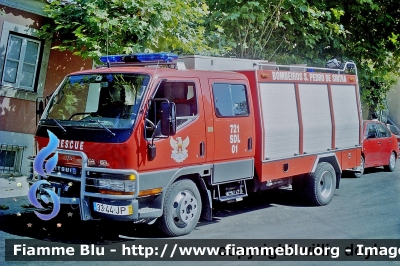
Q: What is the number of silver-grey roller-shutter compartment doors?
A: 3